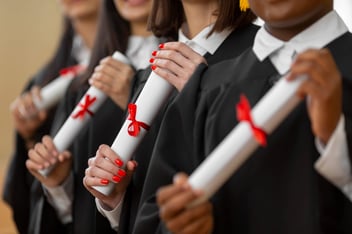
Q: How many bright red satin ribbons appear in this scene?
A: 4